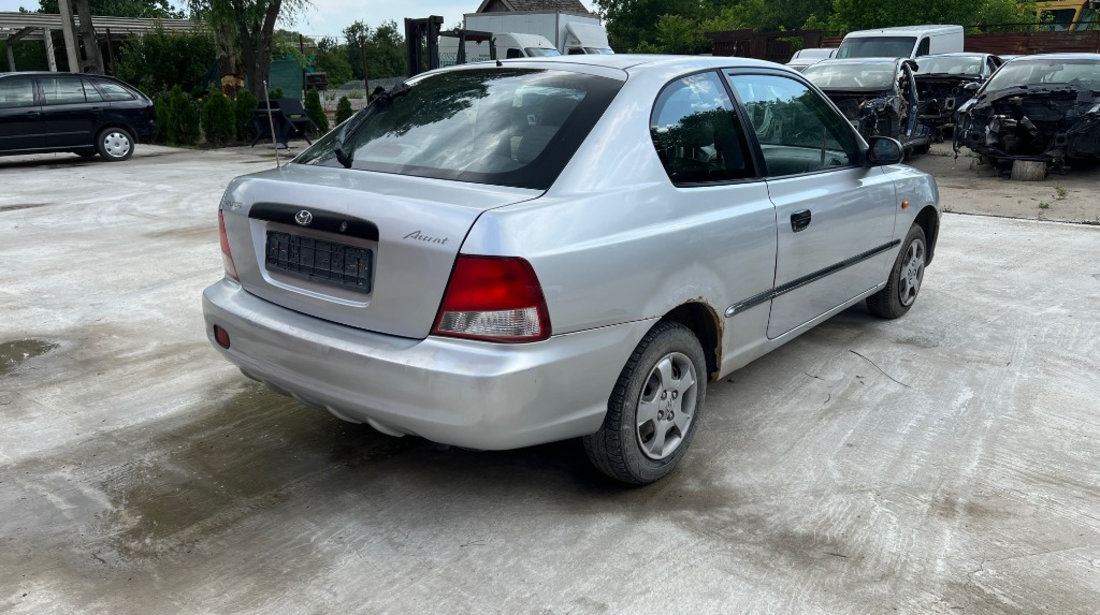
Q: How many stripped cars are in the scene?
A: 3